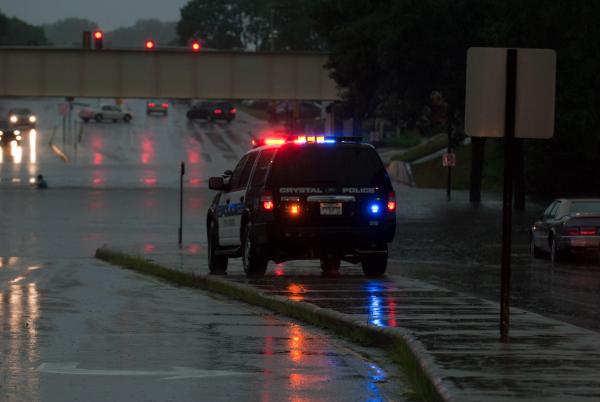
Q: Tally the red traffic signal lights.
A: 3